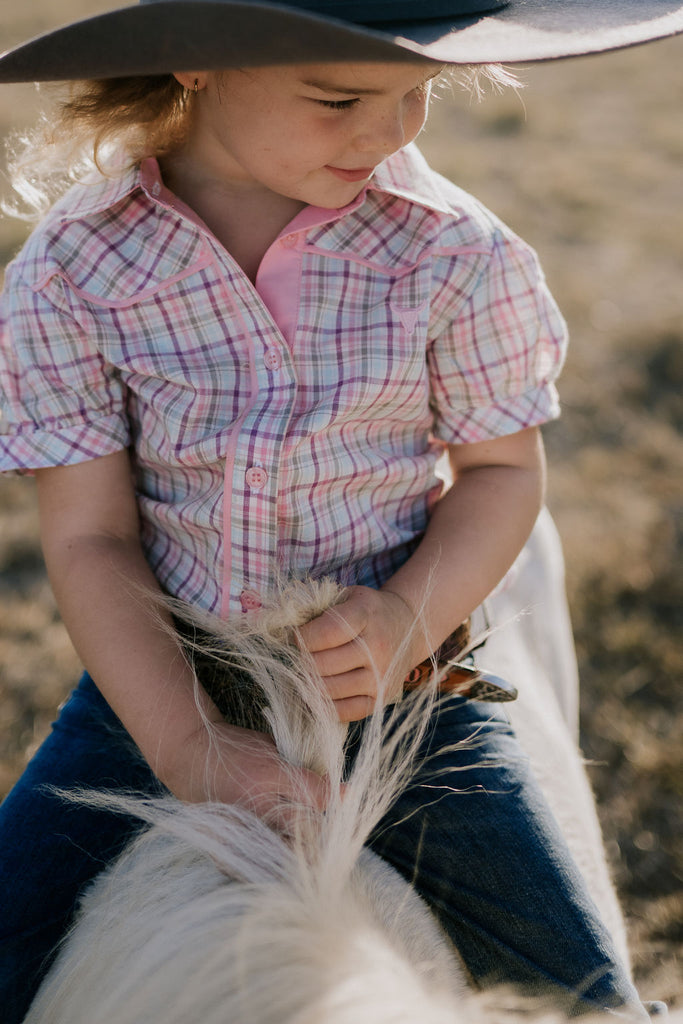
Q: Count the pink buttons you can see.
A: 4